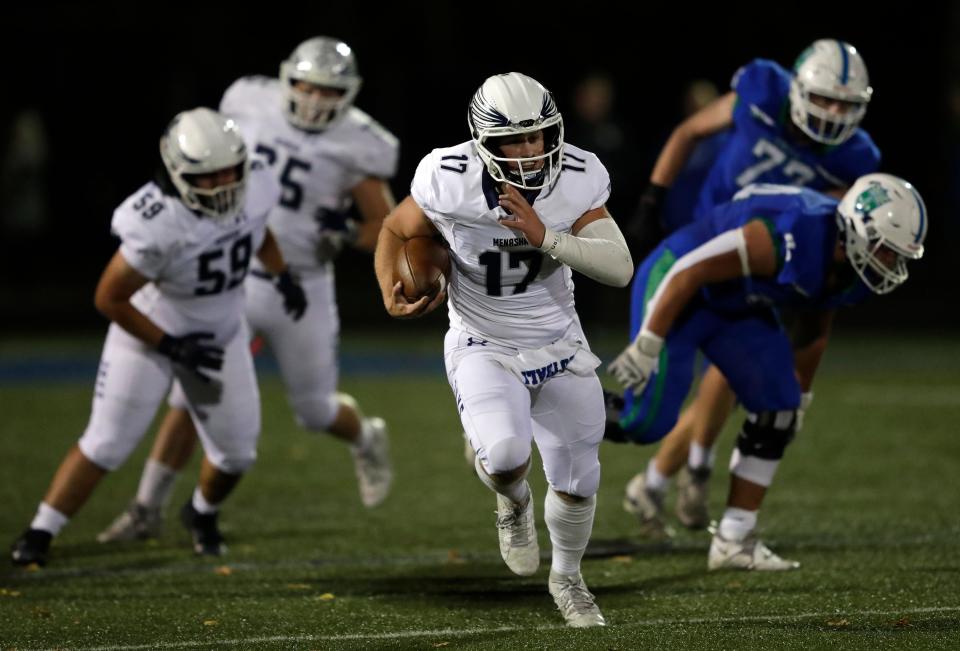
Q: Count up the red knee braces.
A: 0